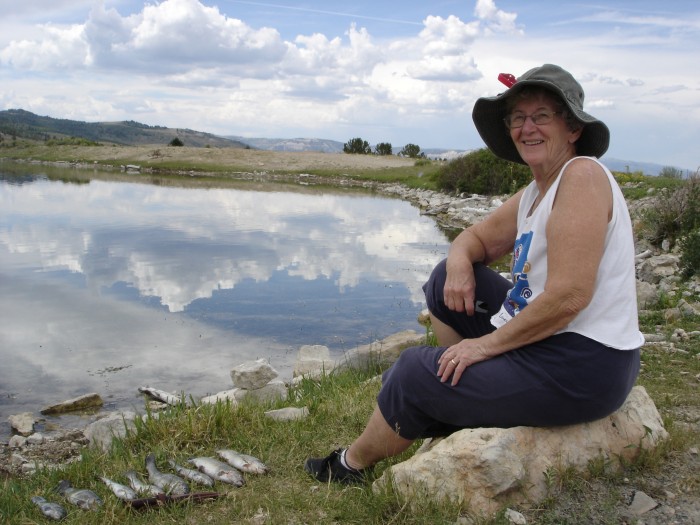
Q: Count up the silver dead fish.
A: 8